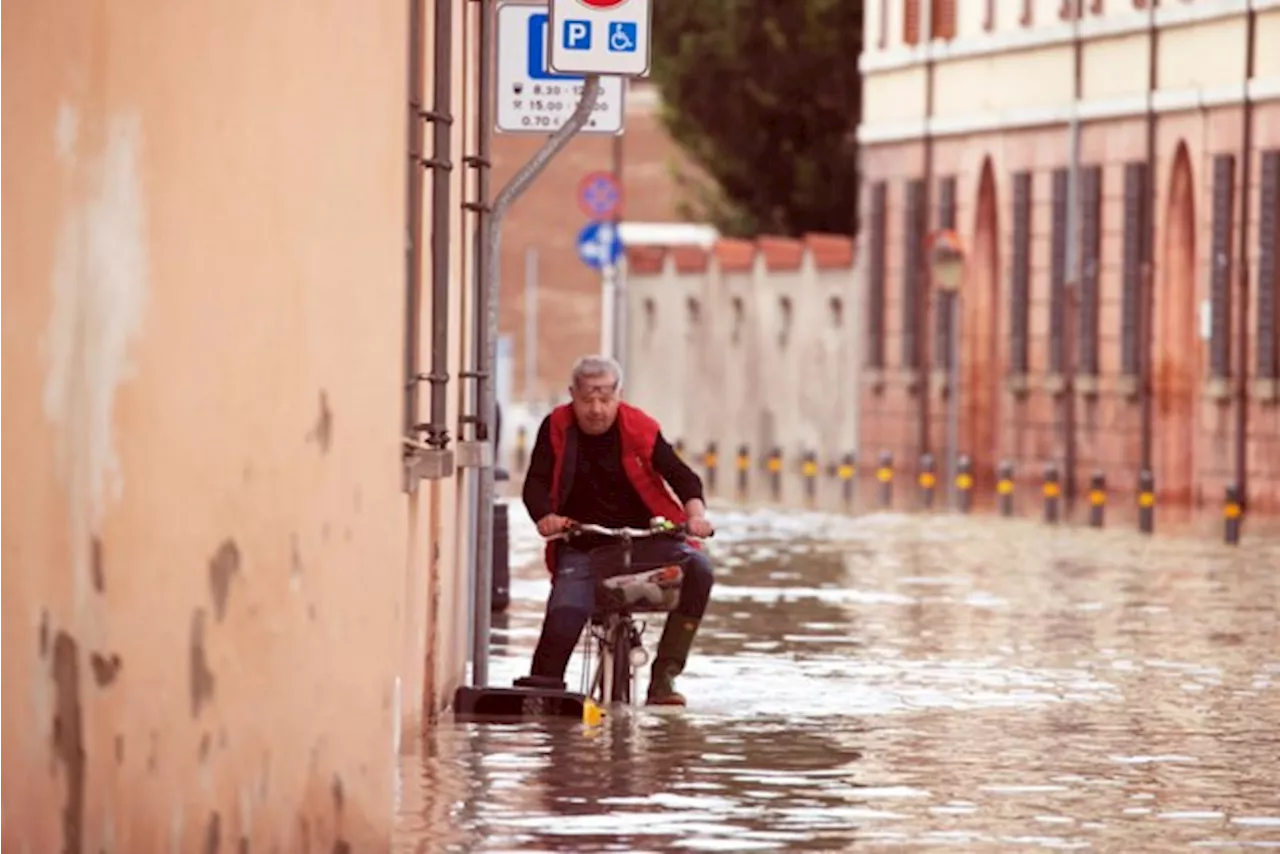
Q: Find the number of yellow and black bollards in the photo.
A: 15